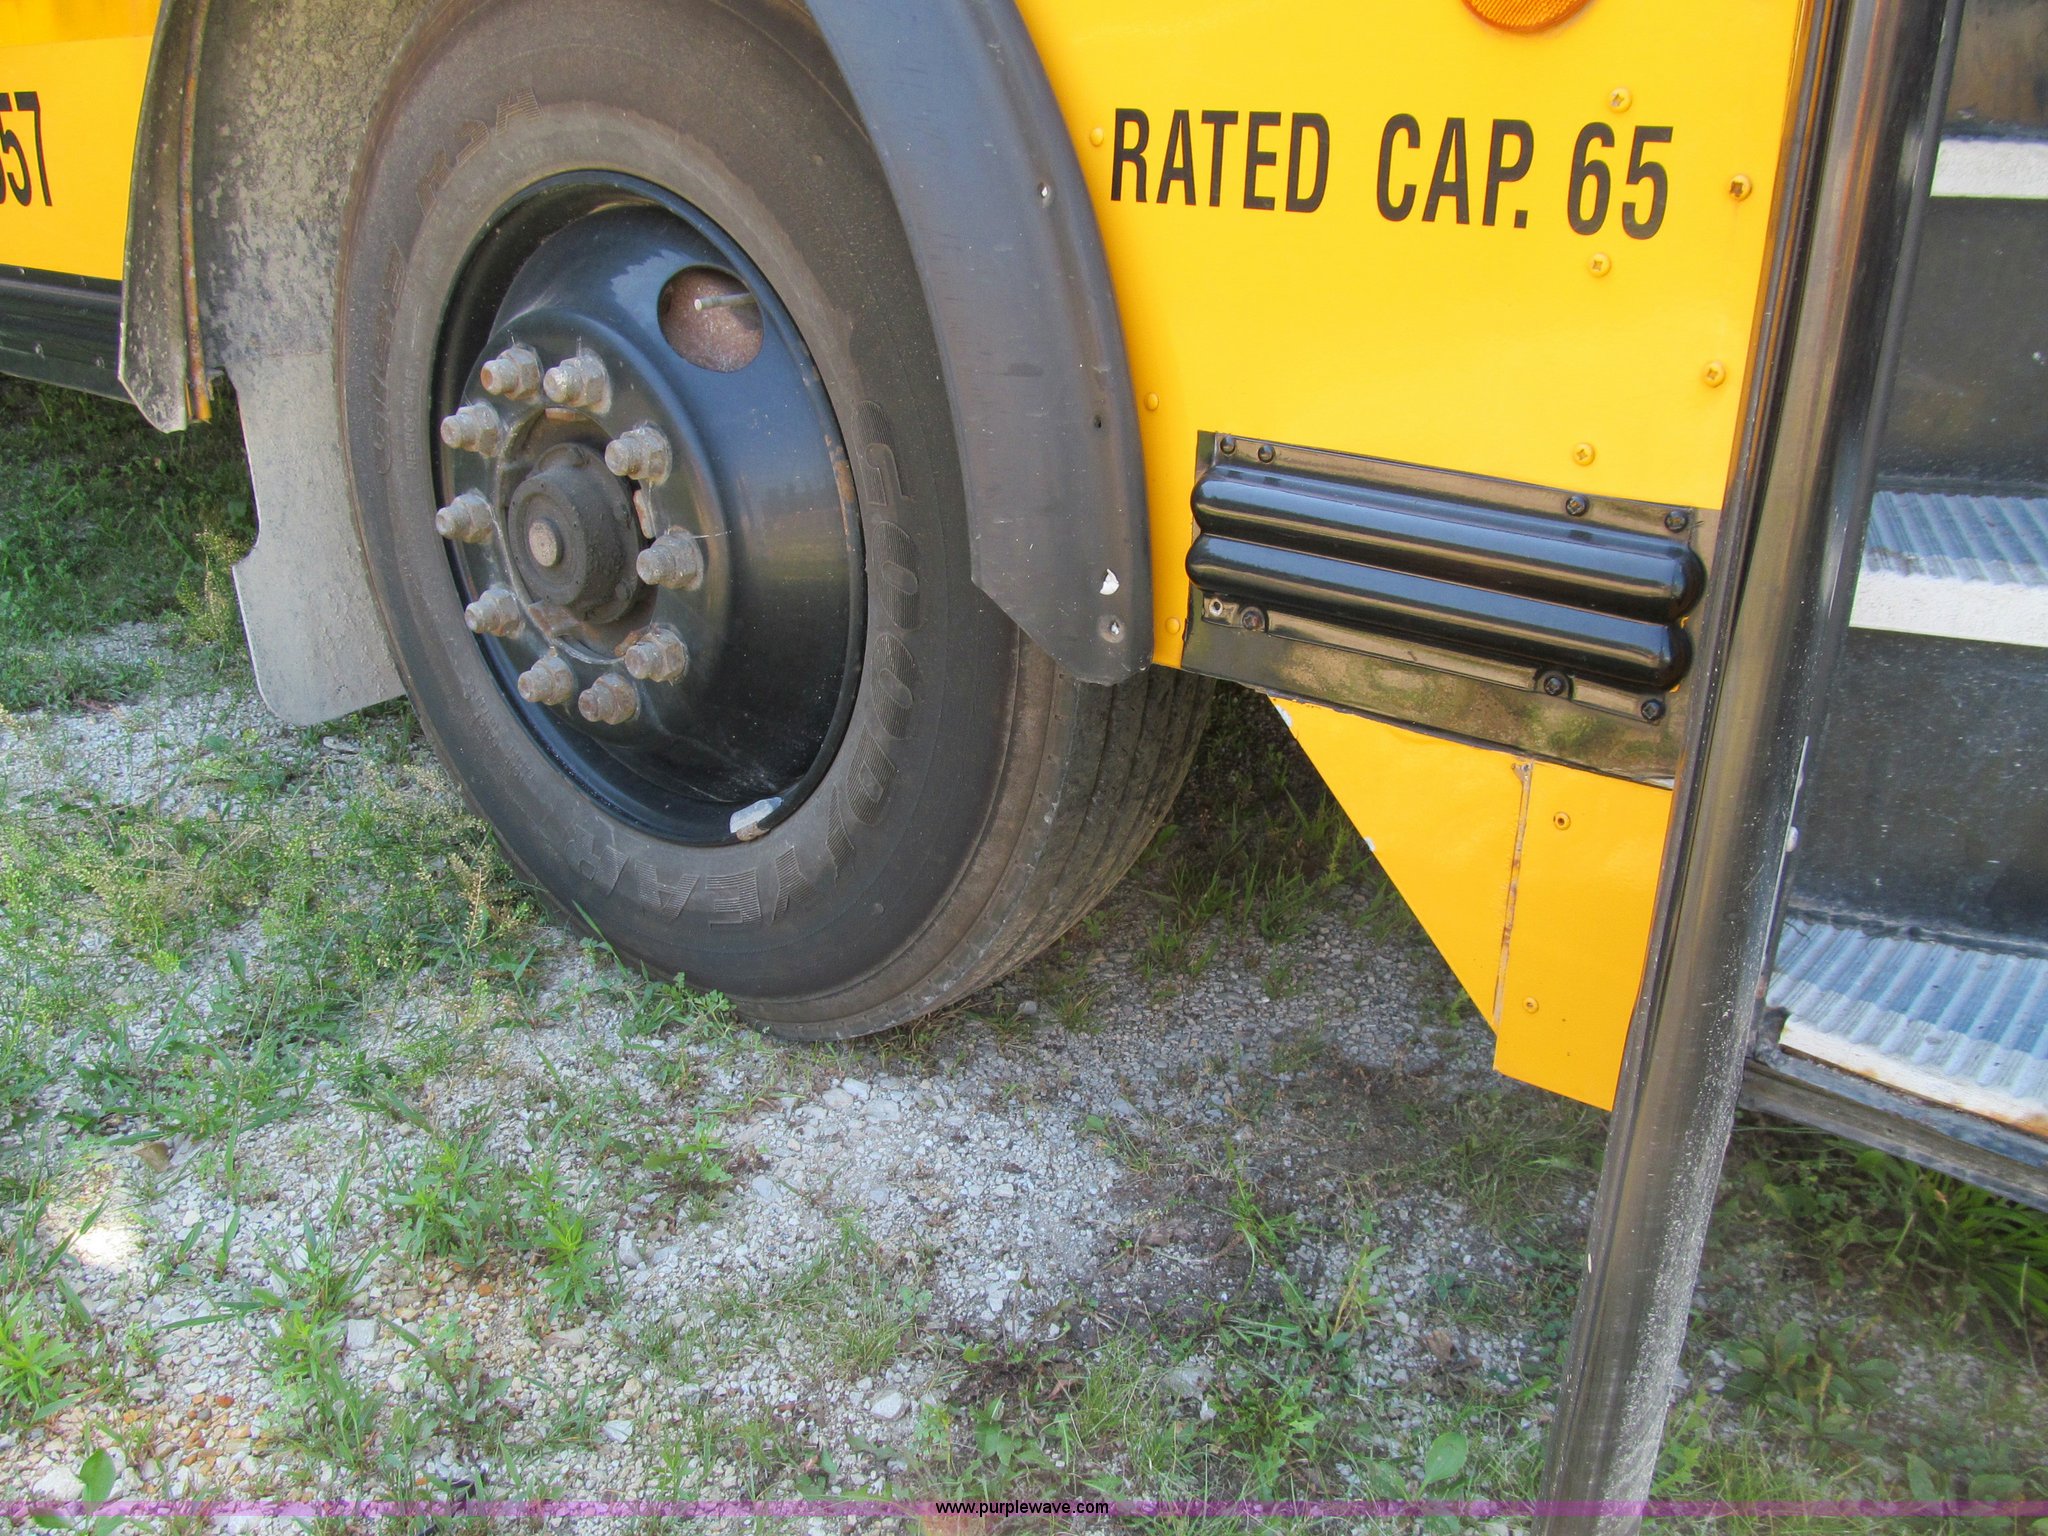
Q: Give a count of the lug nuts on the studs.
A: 10